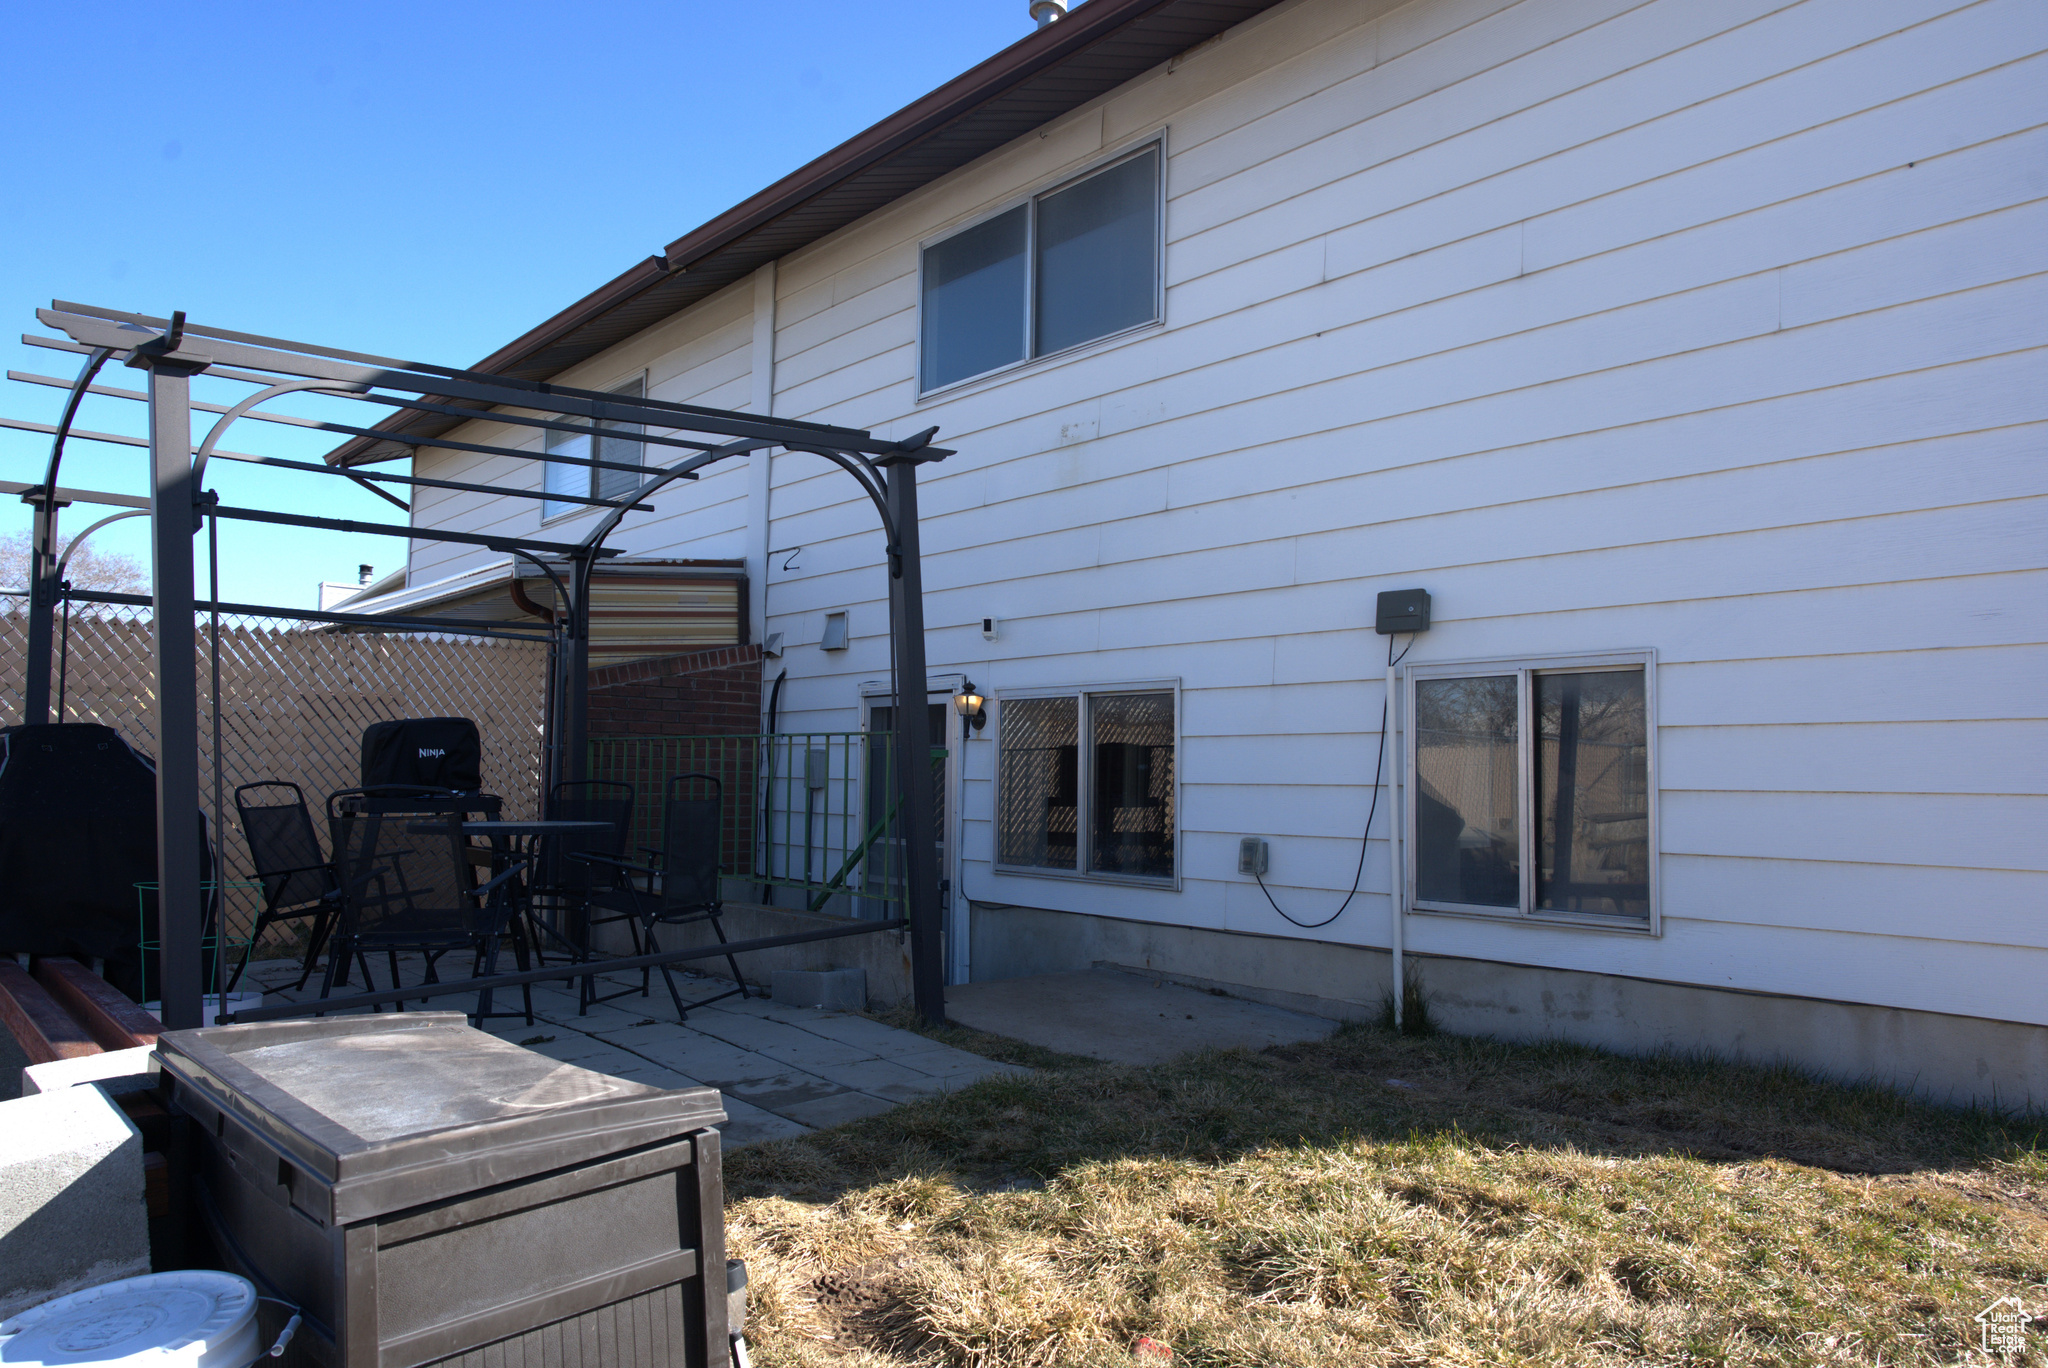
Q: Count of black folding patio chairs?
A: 4